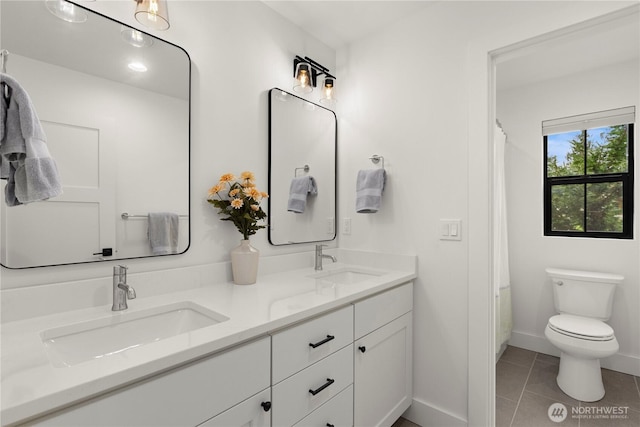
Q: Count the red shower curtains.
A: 0